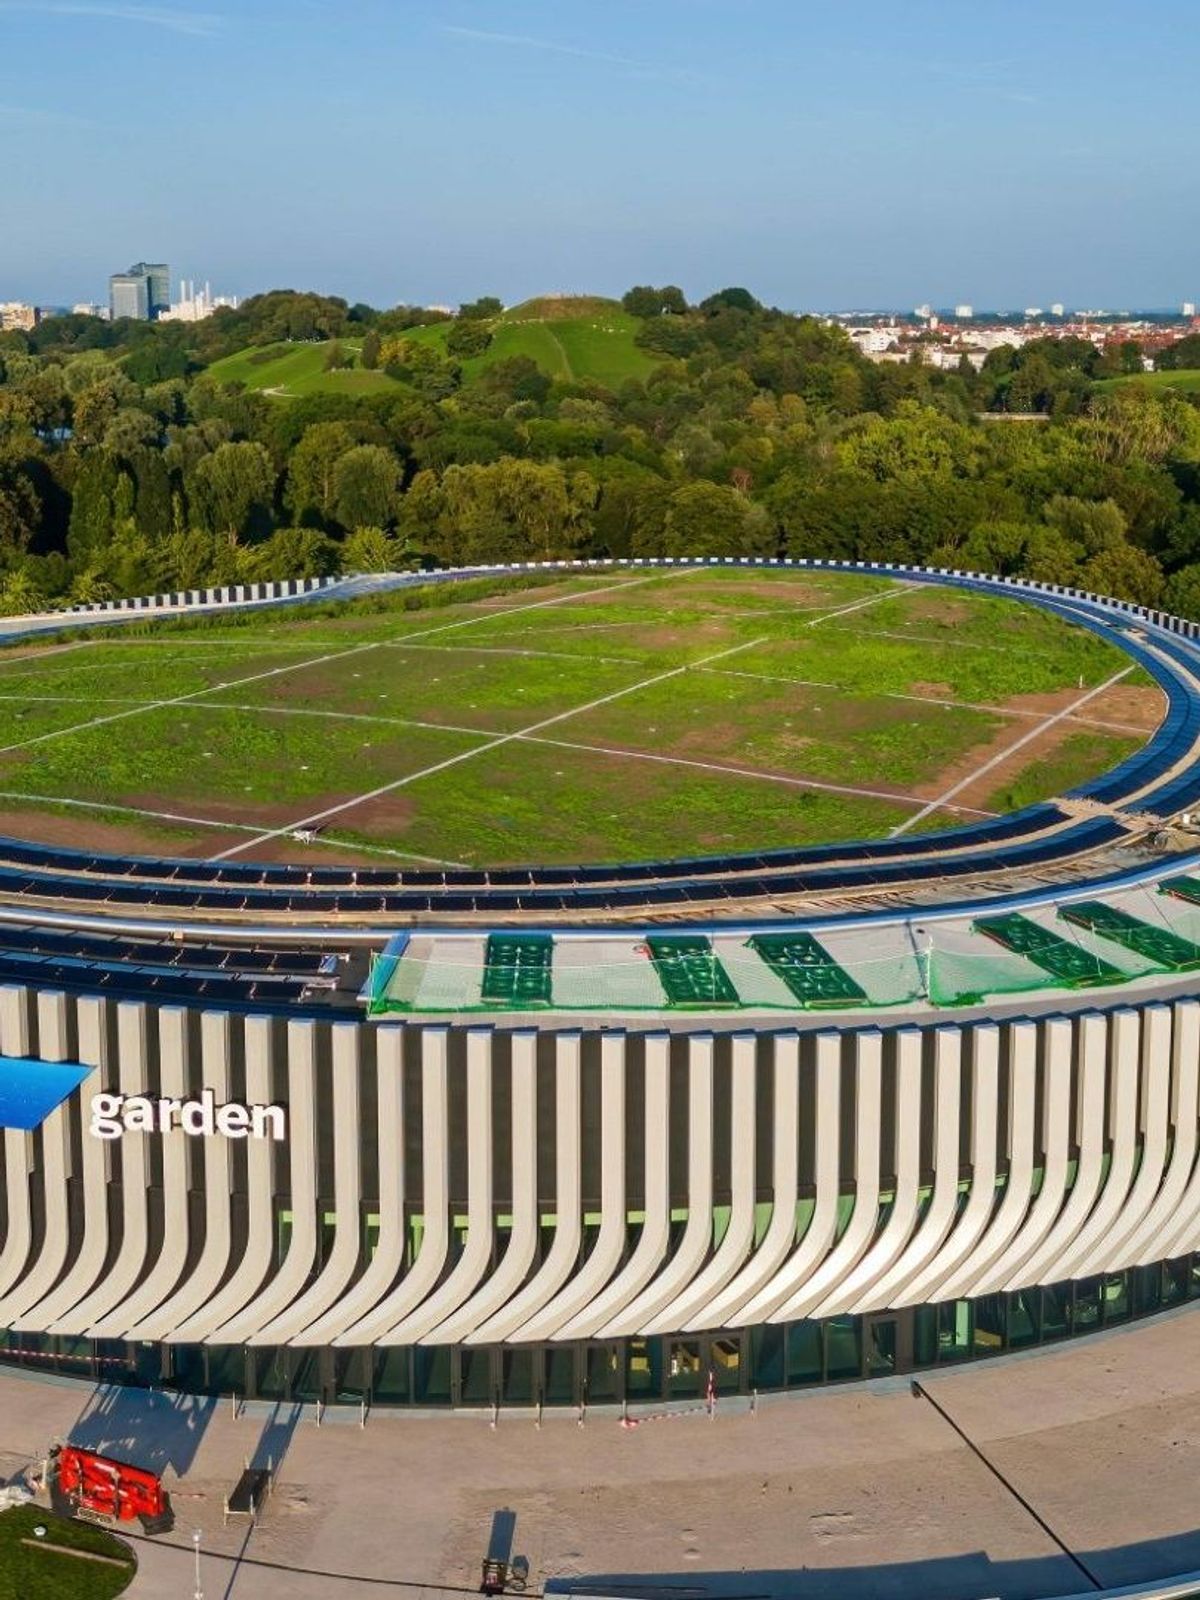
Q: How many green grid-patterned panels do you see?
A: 6